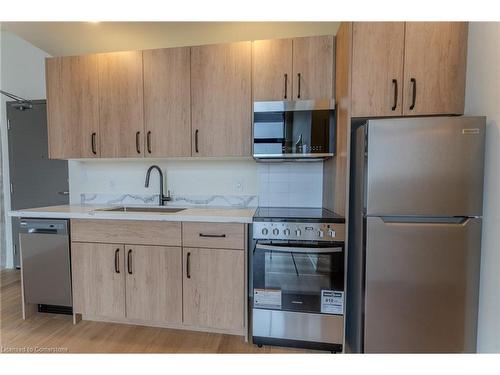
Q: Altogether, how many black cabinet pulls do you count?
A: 12